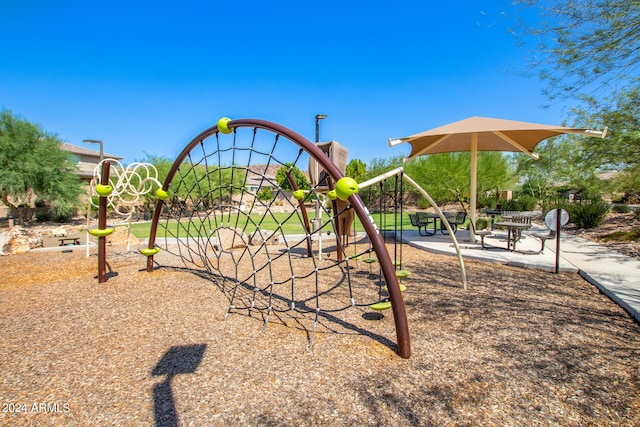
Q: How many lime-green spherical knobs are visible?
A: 6